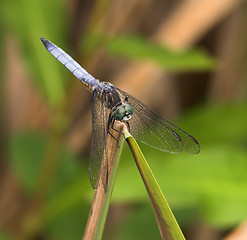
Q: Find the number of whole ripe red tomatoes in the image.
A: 0